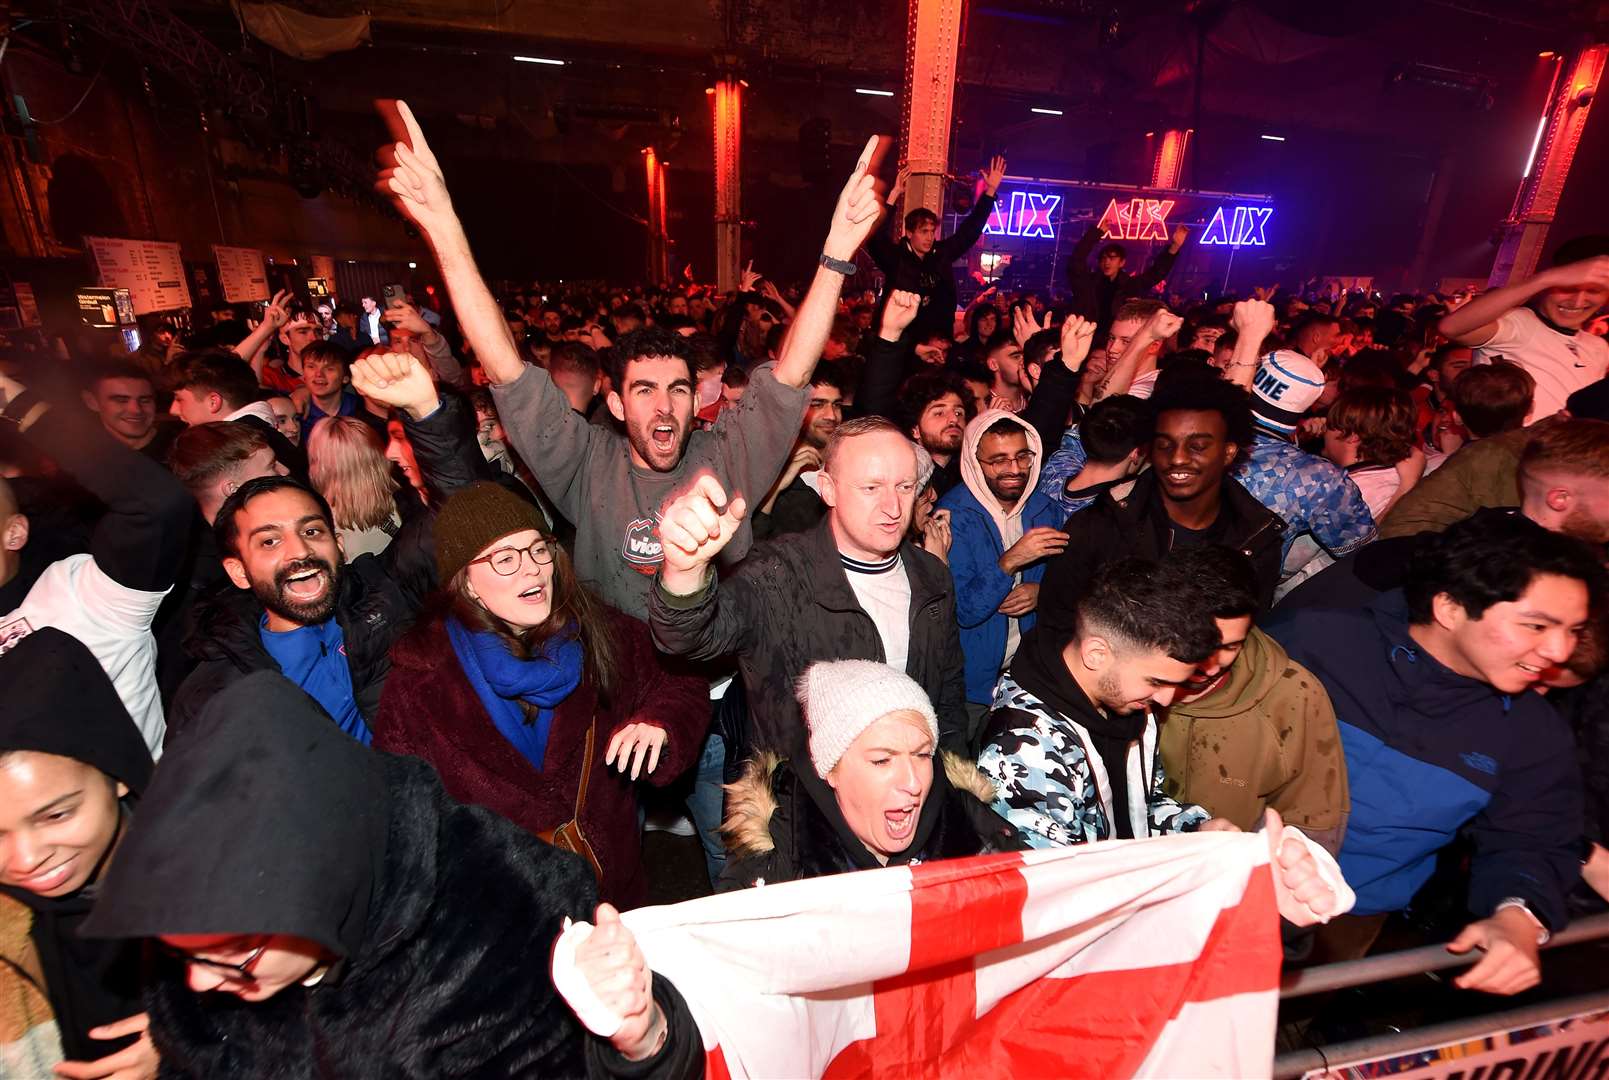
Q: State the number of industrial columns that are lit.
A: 5